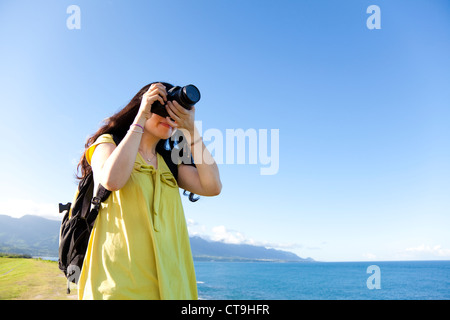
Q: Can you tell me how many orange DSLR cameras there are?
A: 0